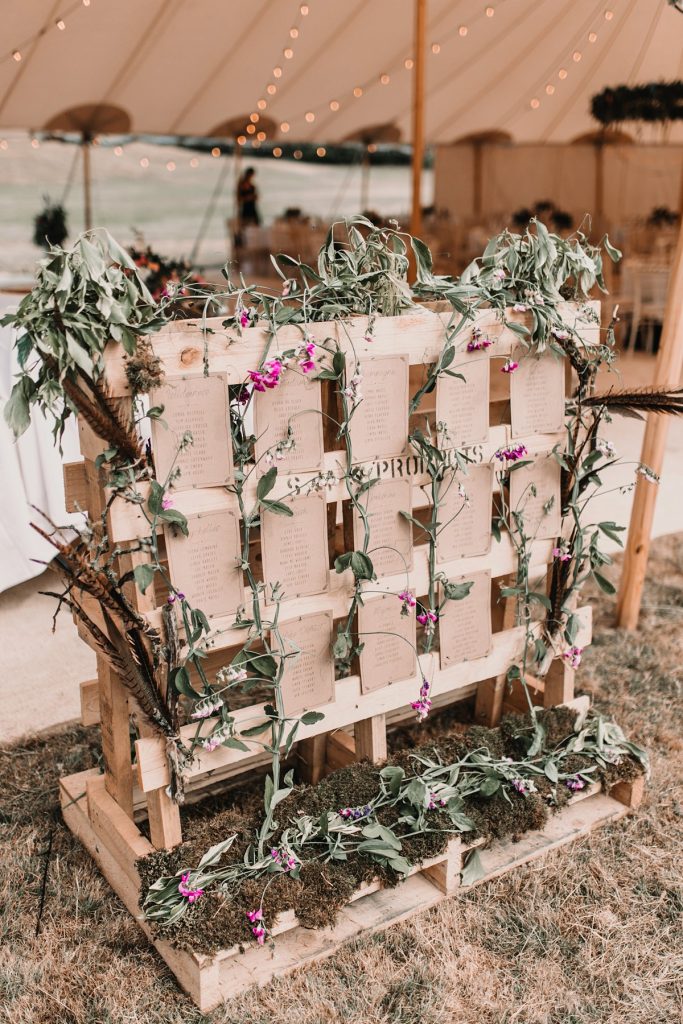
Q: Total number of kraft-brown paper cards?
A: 13